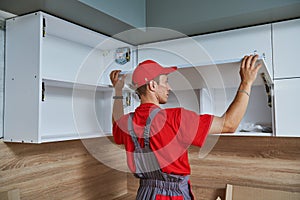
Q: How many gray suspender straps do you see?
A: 2